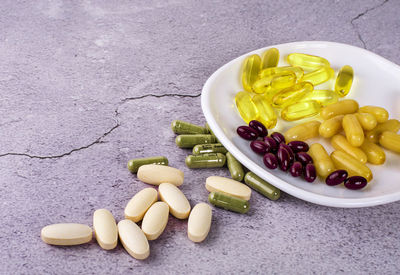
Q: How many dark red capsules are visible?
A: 14